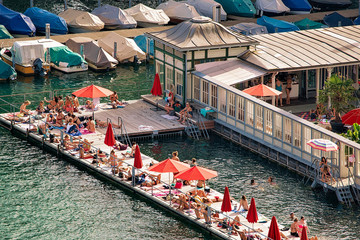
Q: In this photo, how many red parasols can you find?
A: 12